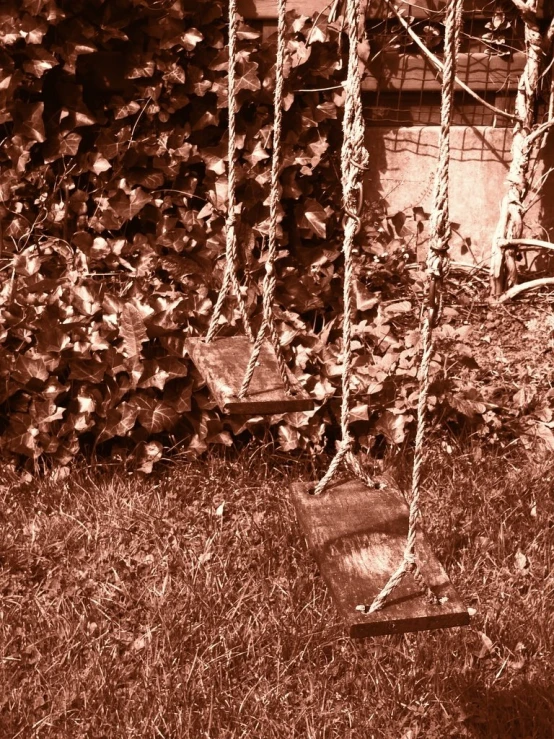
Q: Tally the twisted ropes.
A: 4